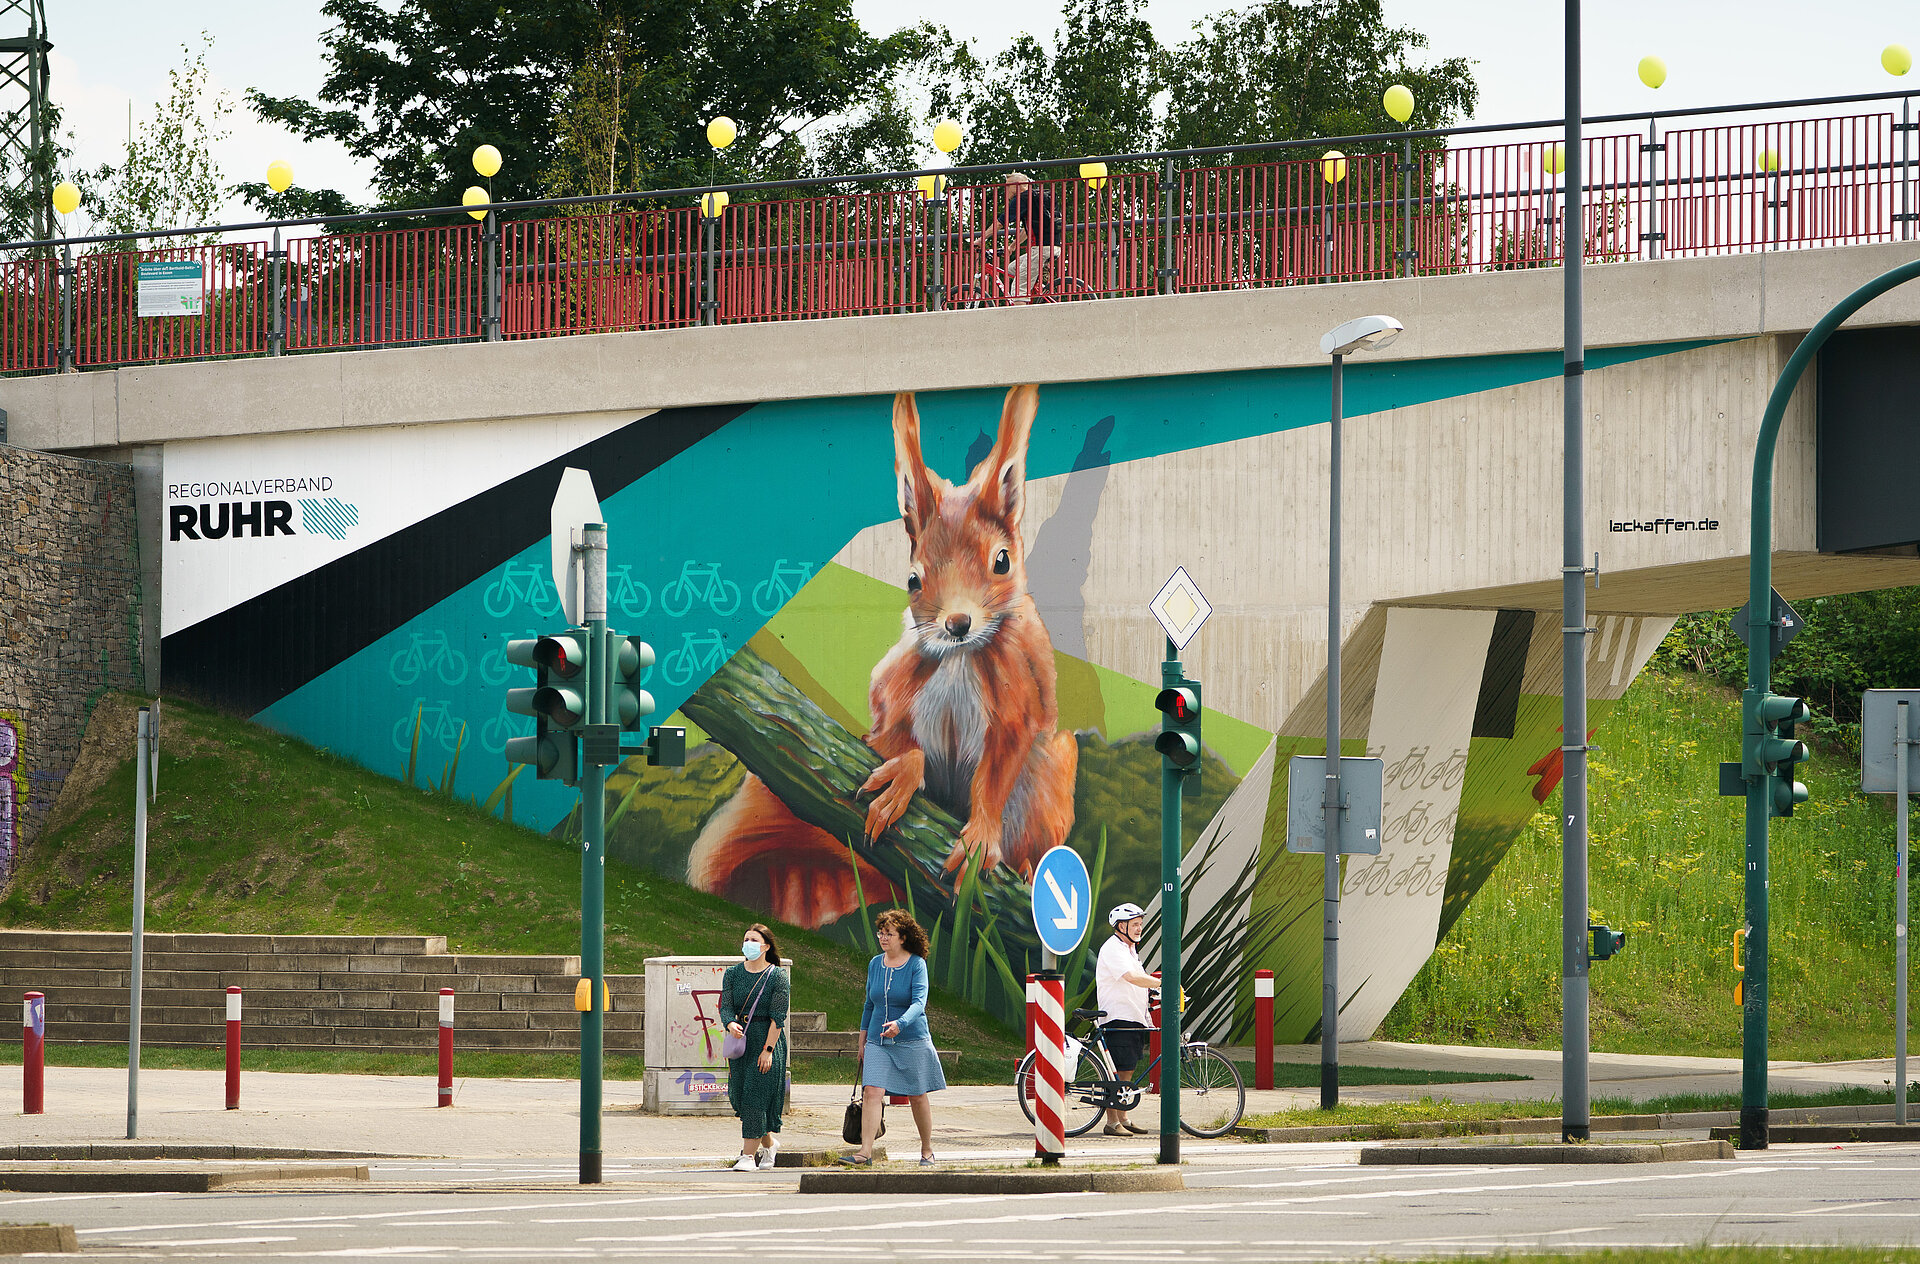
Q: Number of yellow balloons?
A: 15